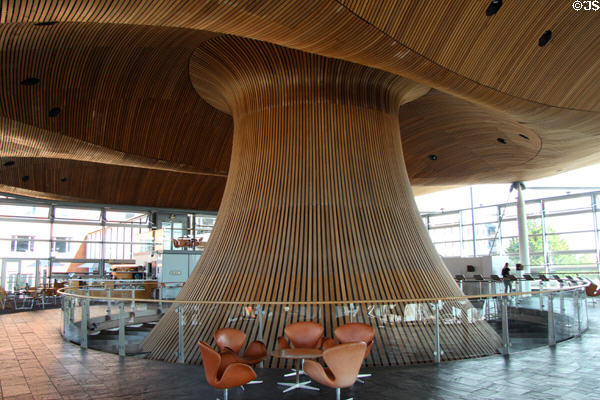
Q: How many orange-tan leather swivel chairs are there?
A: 5